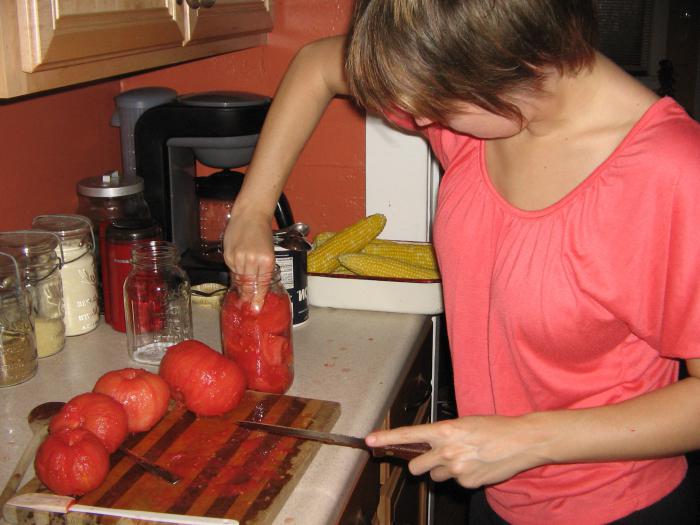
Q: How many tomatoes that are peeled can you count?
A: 4